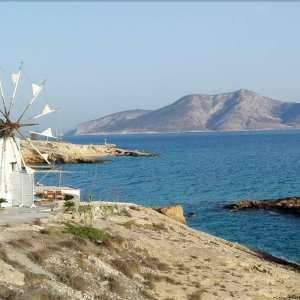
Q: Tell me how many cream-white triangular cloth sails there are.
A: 6